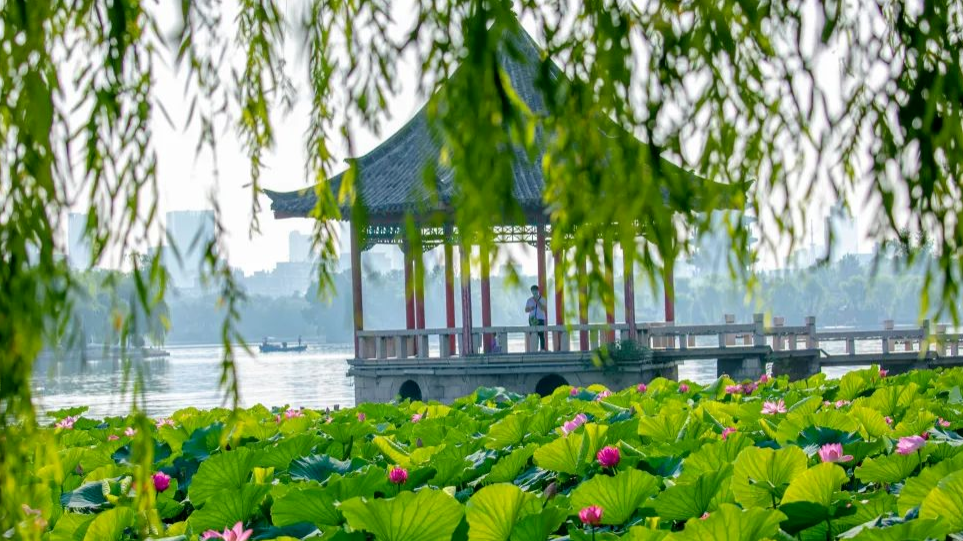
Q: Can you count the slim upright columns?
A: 12